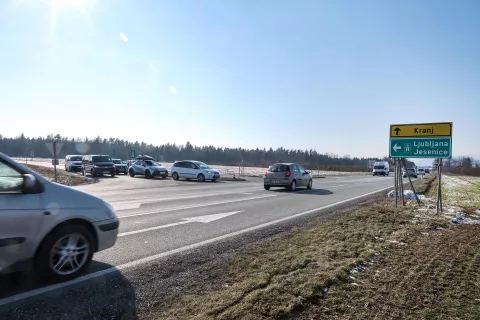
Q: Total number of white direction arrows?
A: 2